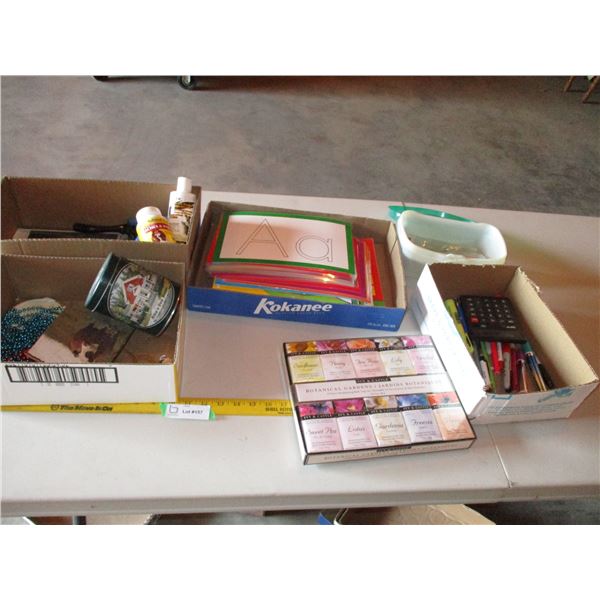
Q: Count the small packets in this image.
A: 10